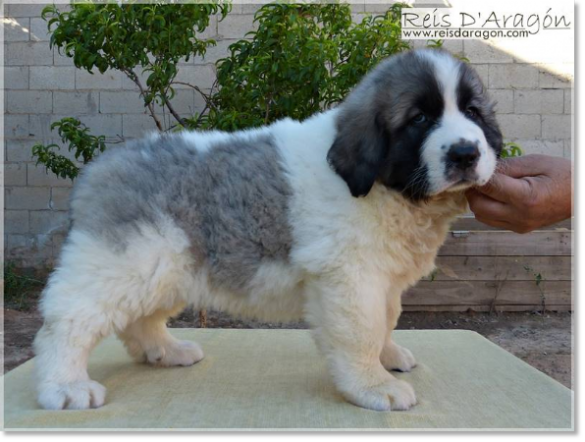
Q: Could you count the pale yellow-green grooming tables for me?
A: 1